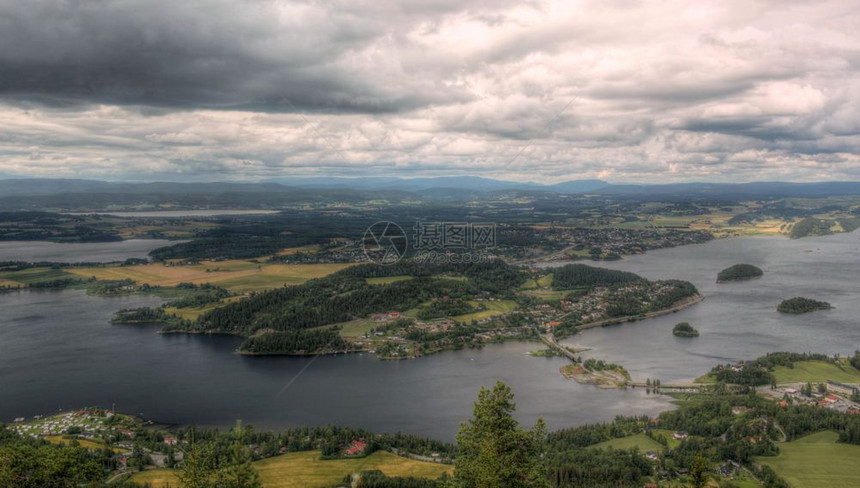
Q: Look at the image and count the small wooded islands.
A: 3